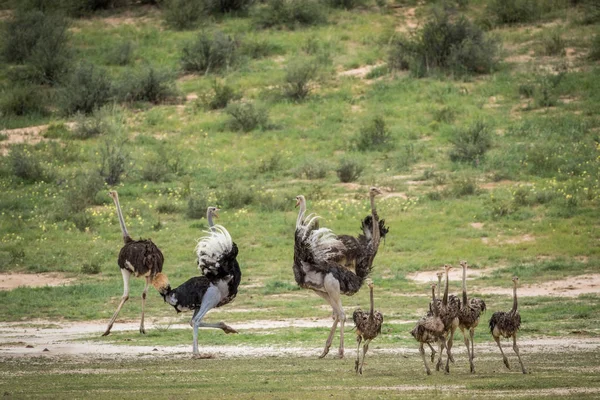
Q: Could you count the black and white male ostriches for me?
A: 2